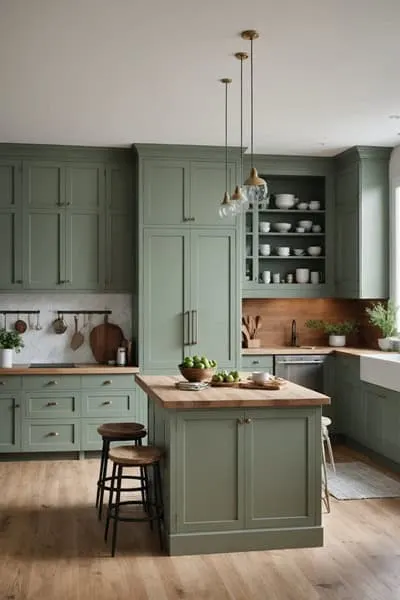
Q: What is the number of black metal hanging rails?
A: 2